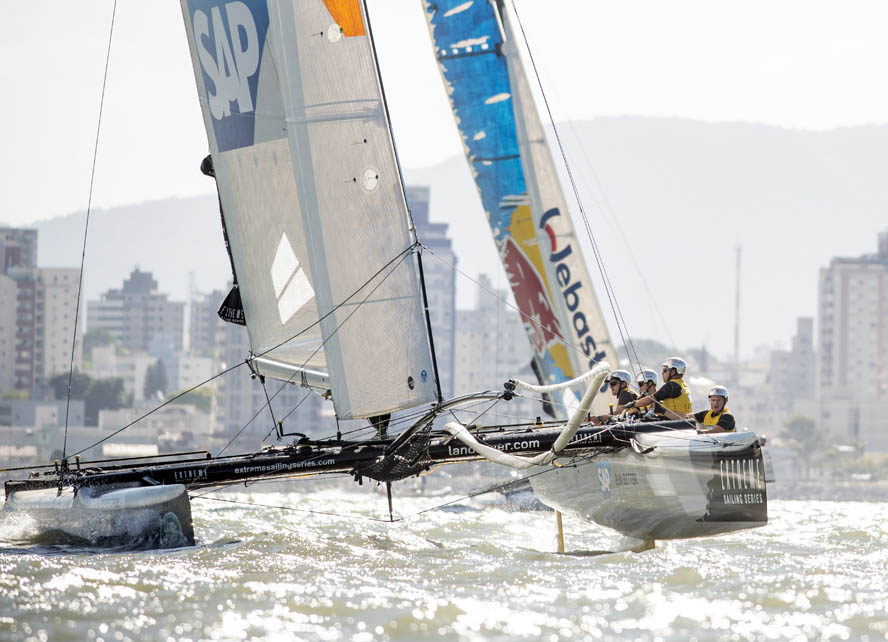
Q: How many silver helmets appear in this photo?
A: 4